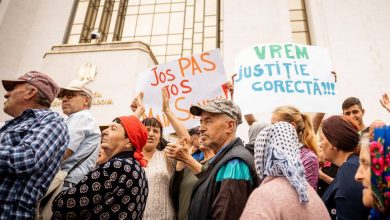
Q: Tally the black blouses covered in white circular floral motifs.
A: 1